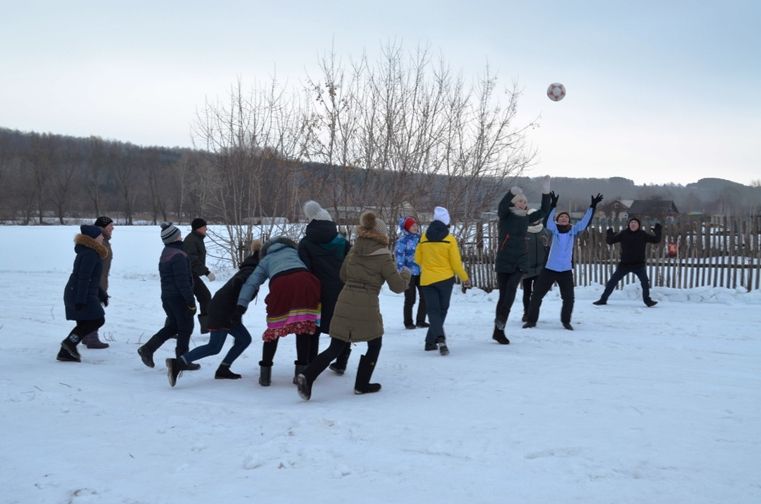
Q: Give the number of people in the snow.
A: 14